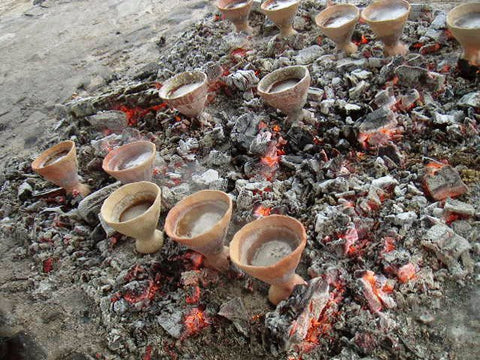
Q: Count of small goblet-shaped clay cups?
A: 12